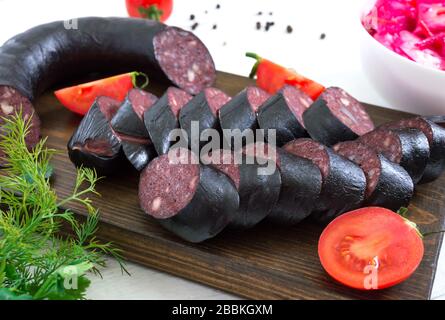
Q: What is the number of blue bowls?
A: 0